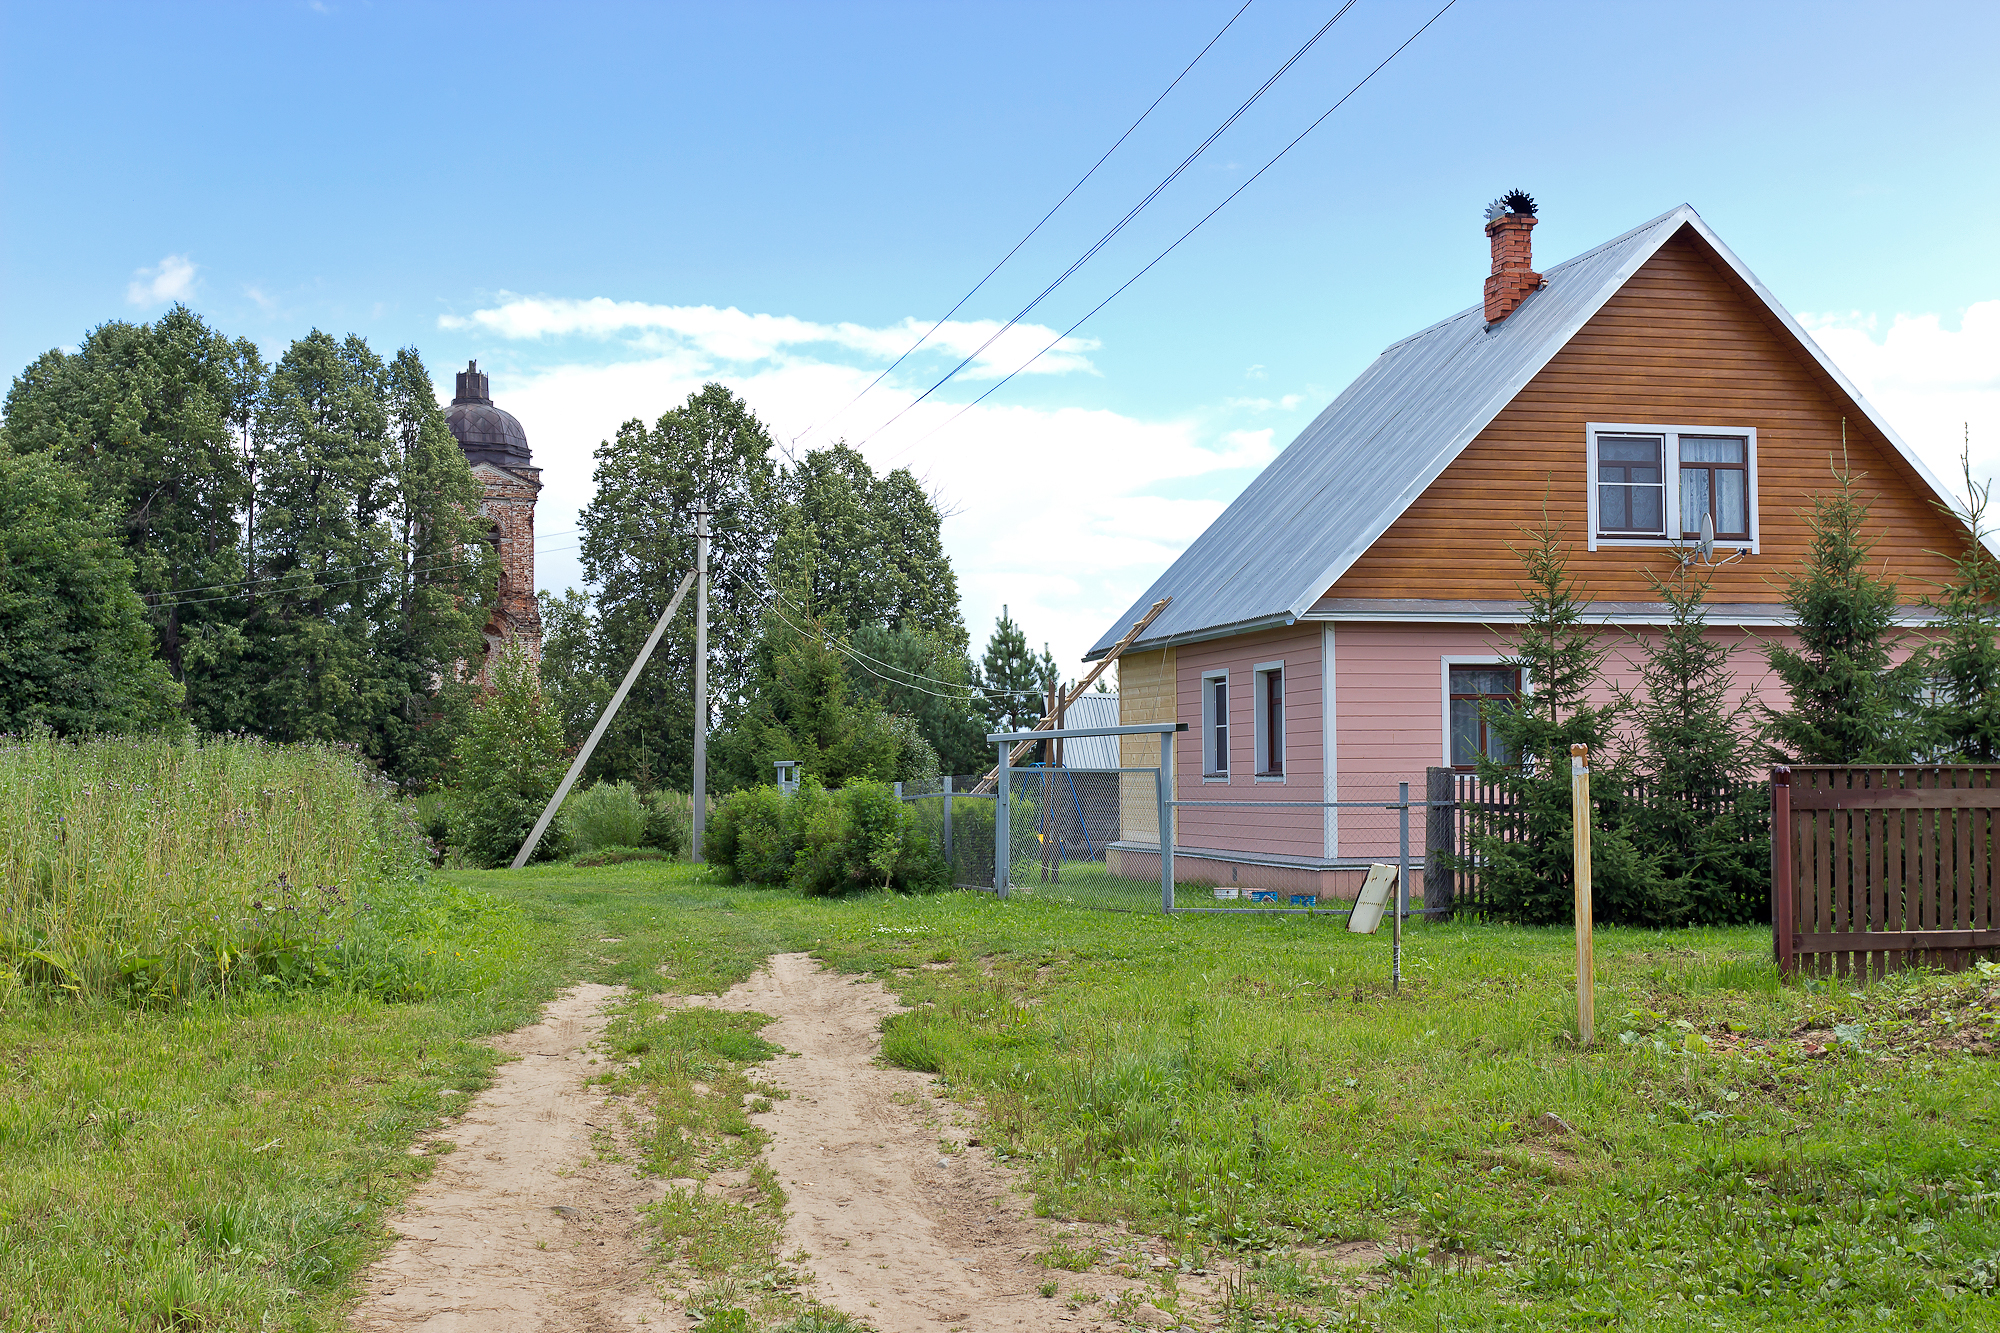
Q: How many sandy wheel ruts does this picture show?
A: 2